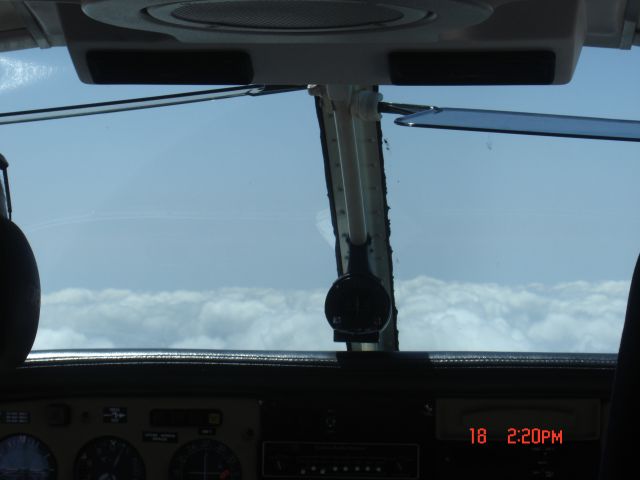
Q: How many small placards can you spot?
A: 4